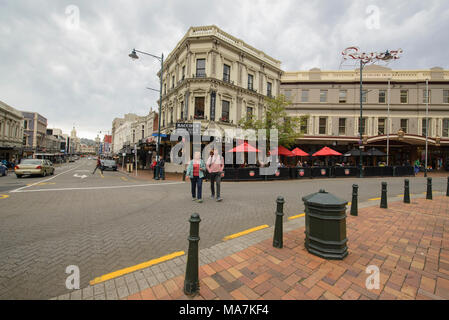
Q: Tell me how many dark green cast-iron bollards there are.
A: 7